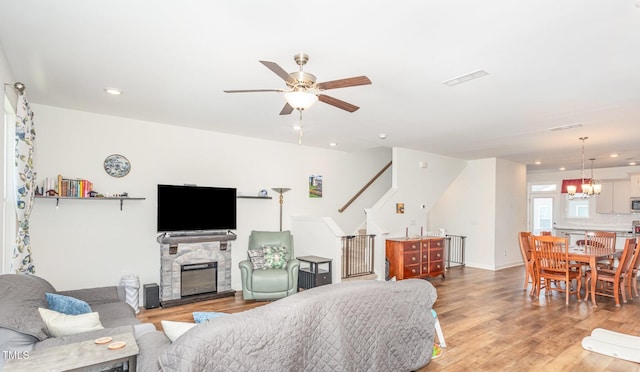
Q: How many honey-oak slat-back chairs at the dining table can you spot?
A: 6